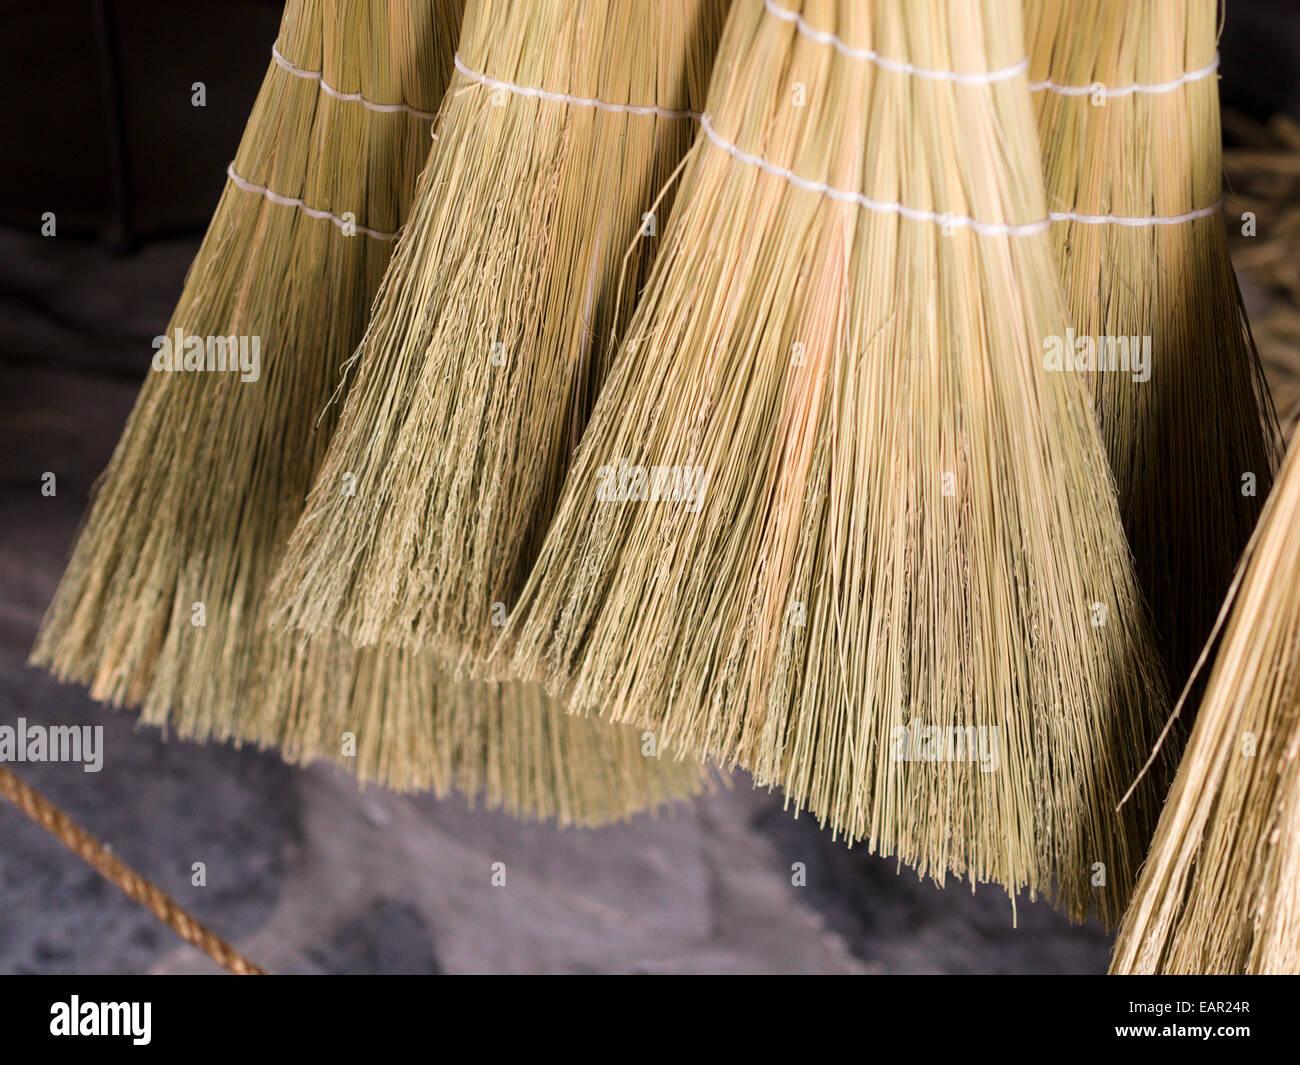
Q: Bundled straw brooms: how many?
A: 5